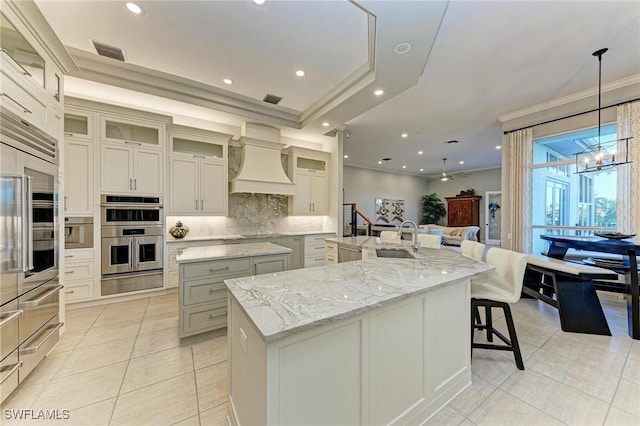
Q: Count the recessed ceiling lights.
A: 14